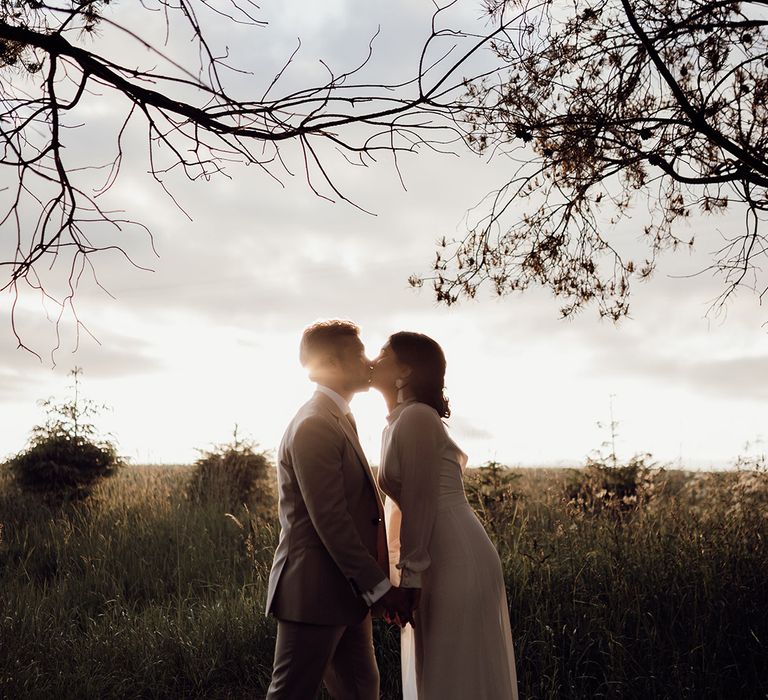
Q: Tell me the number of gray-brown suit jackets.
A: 1